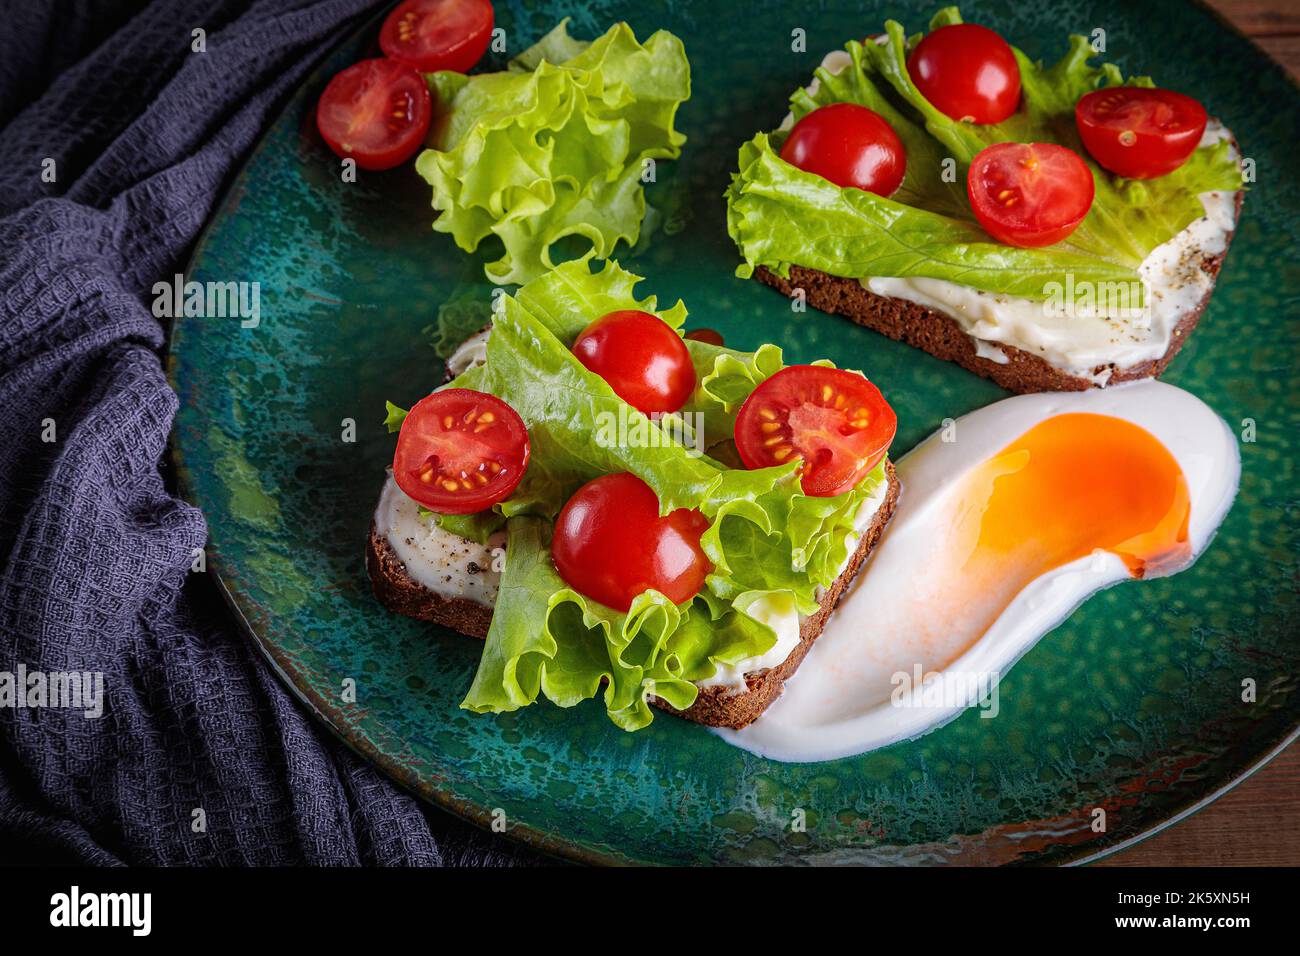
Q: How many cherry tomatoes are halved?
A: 6